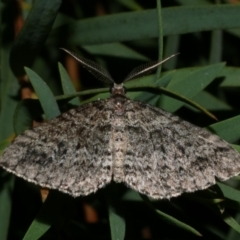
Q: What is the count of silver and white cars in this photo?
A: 0